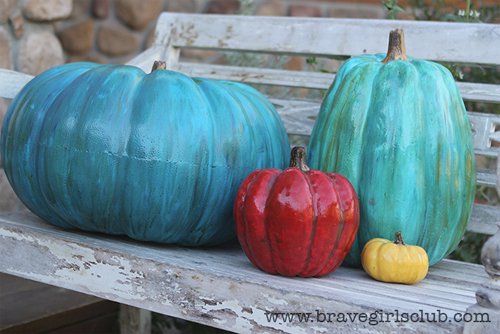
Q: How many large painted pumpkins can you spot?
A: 2